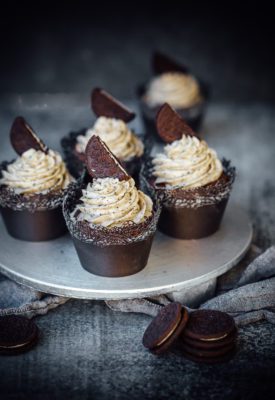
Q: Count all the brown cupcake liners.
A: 5